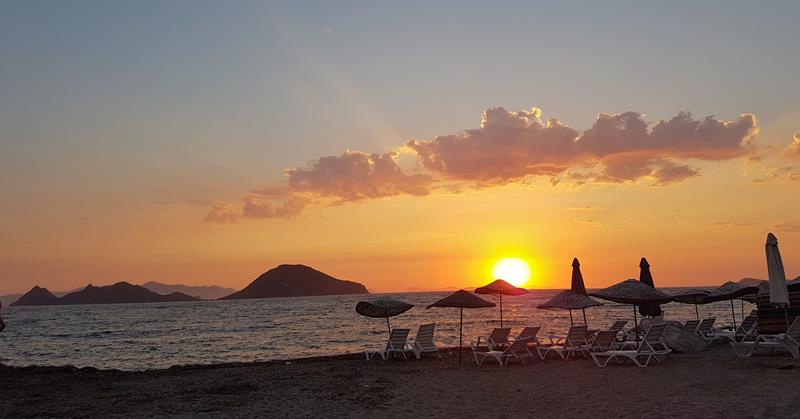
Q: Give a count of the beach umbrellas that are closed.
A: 3